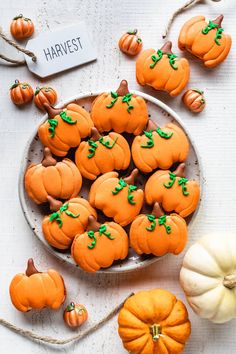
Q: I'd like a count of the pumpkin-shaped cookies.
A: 13